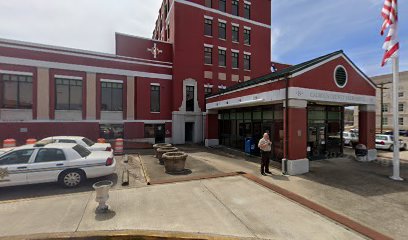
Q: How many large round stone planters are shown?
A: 3